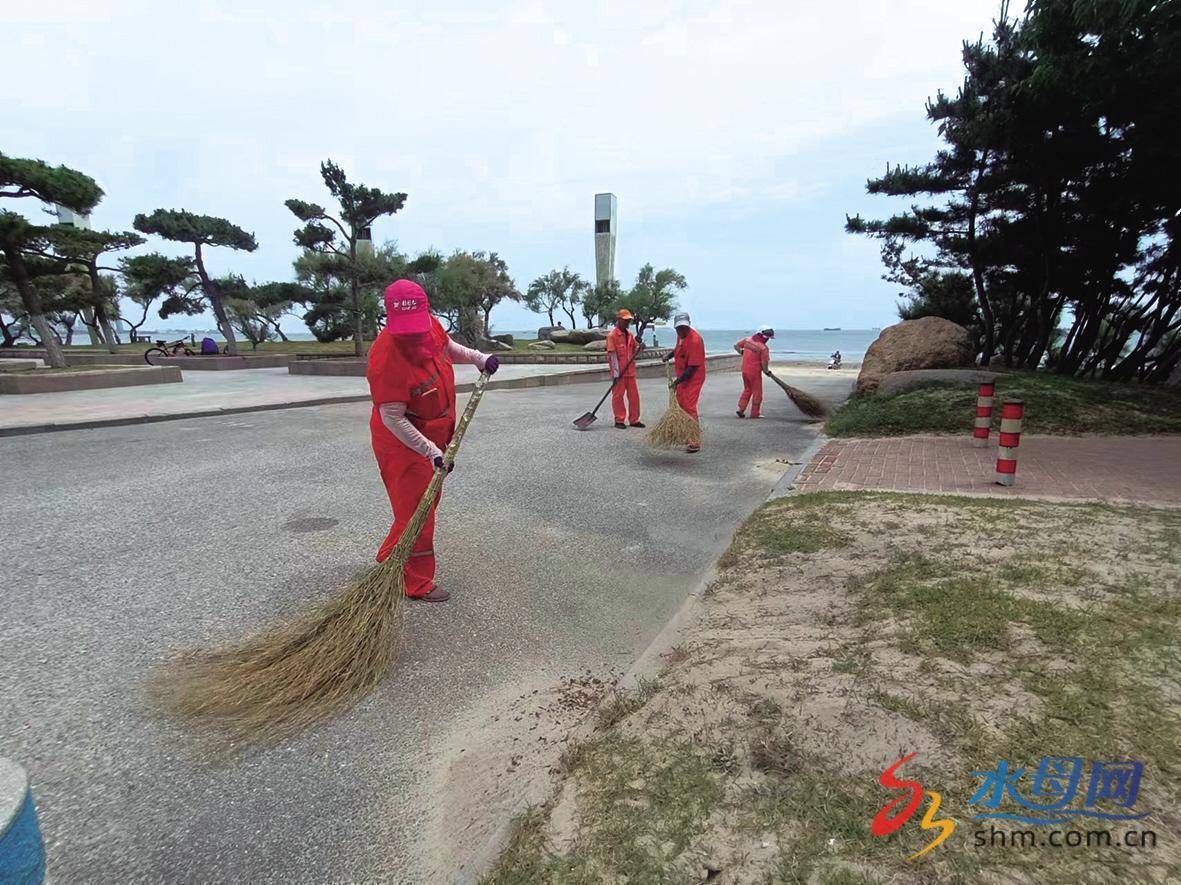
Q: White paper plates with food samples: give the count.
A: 0